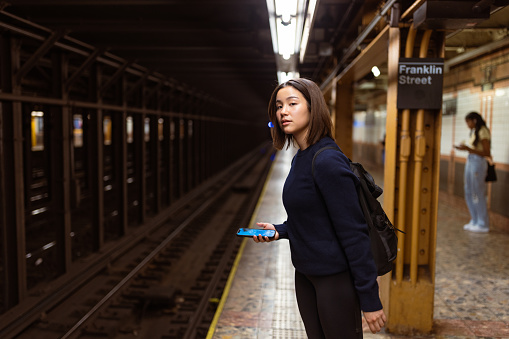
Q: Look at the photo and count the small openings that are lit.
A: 9